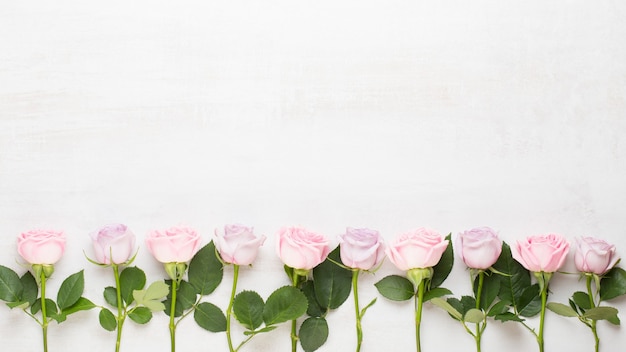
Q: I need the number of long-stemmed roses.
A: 10